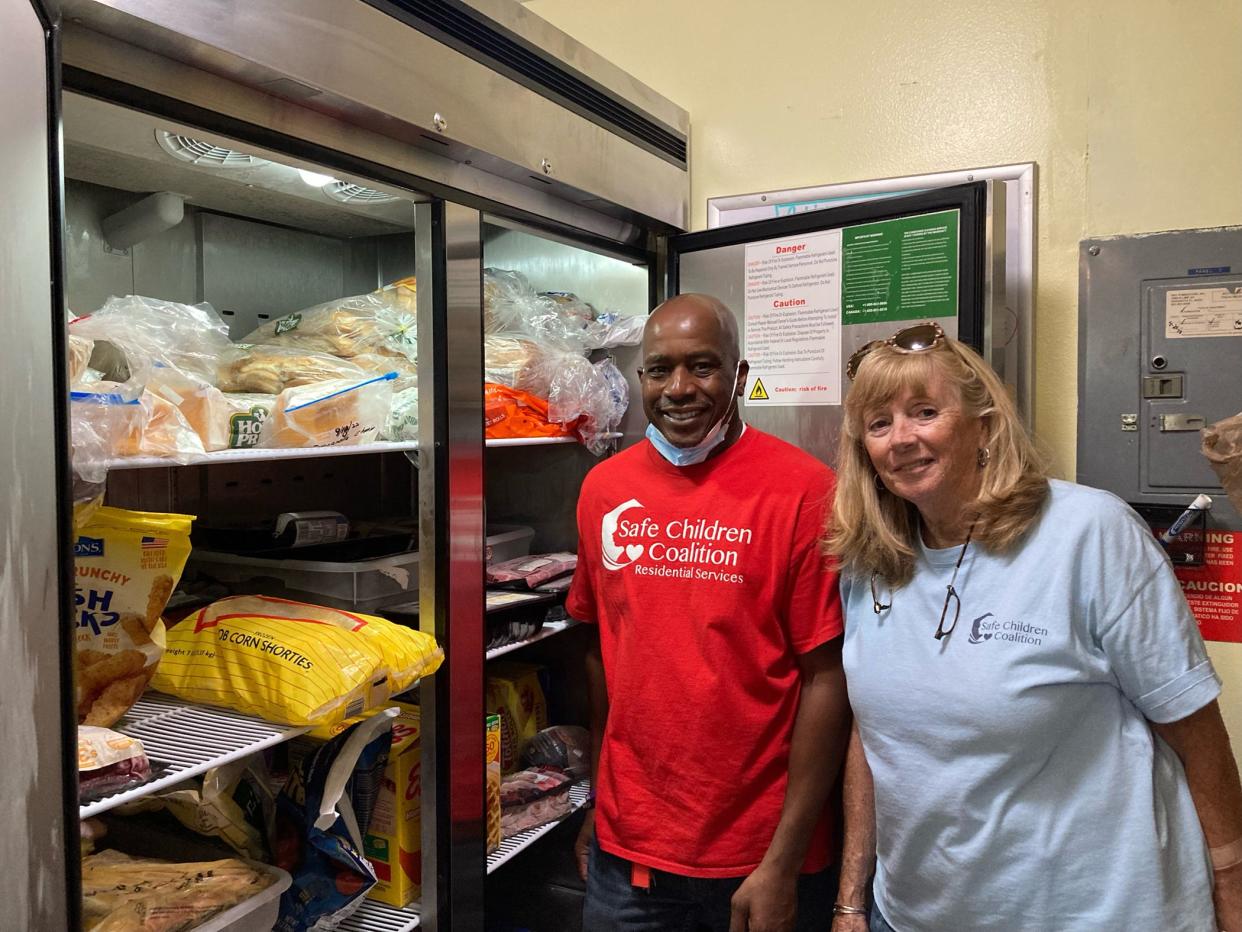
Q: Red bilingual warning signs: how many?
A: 1